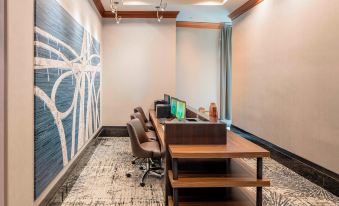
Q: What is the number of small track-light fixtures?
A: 4